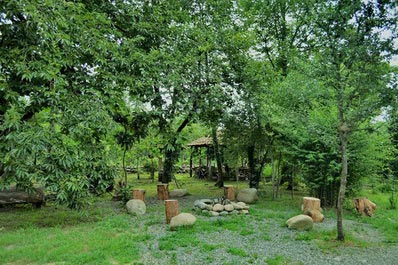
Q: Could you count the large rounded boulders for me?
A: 5